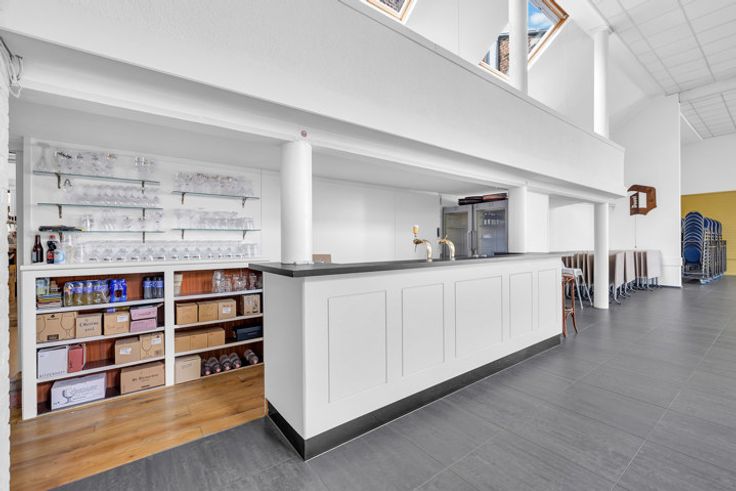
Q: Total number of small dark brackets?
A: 10